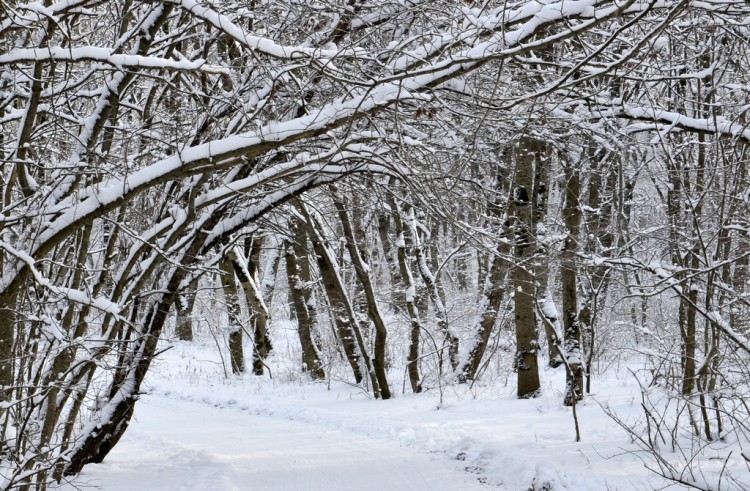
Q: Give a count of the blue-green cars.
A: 0